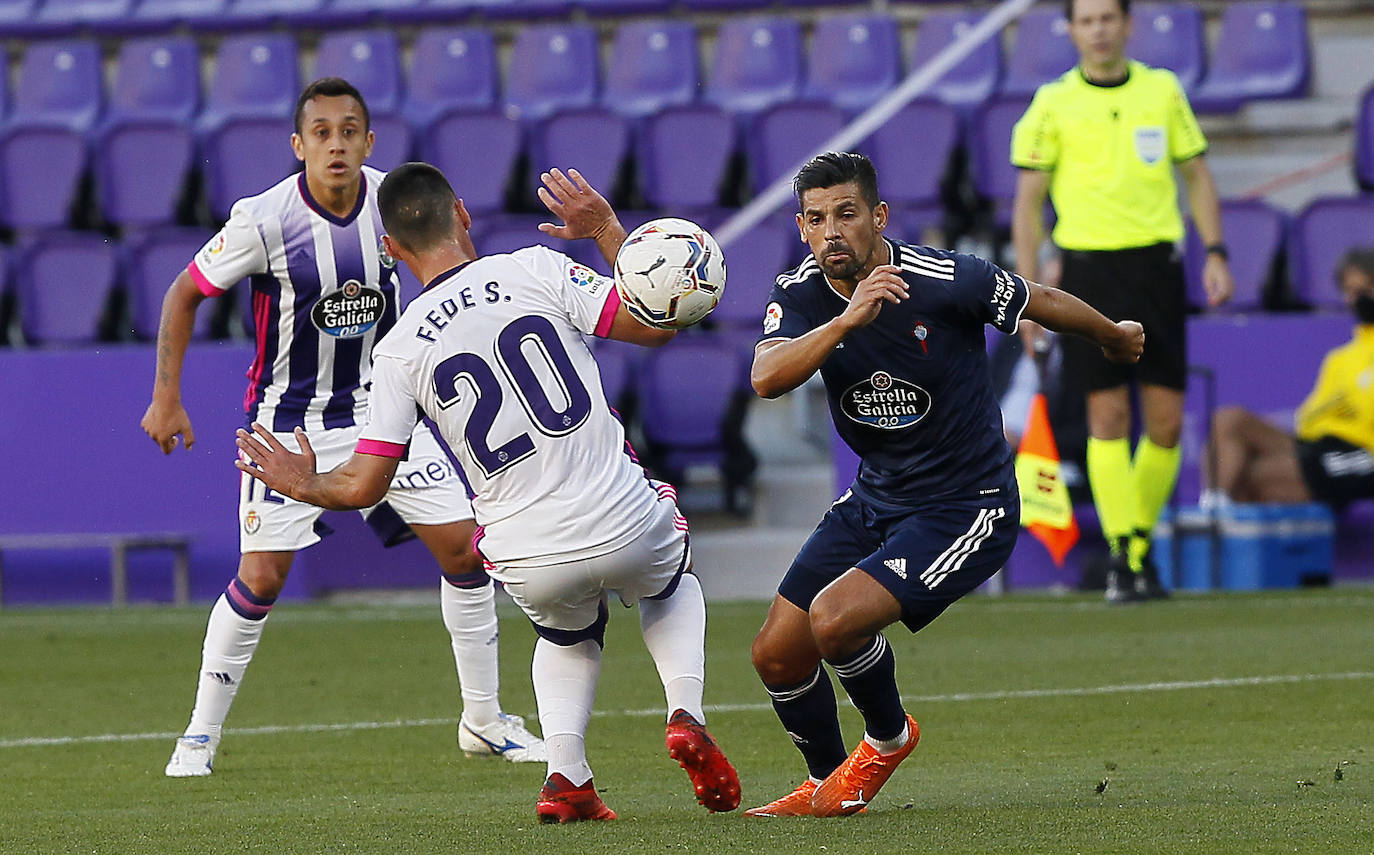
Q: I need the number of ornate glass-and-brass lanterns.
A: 0